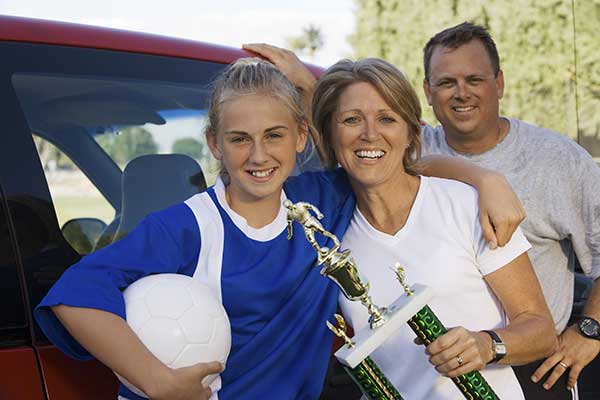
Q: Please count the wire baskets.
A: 0